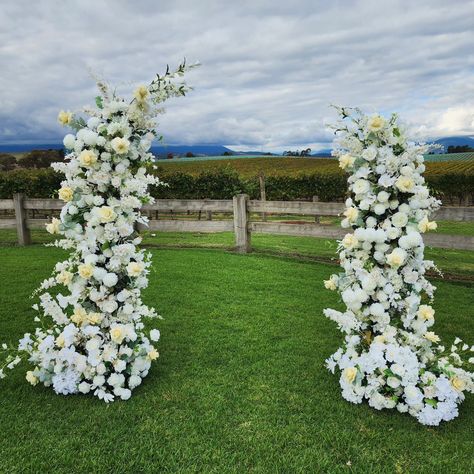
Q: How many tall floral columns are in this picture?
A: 2